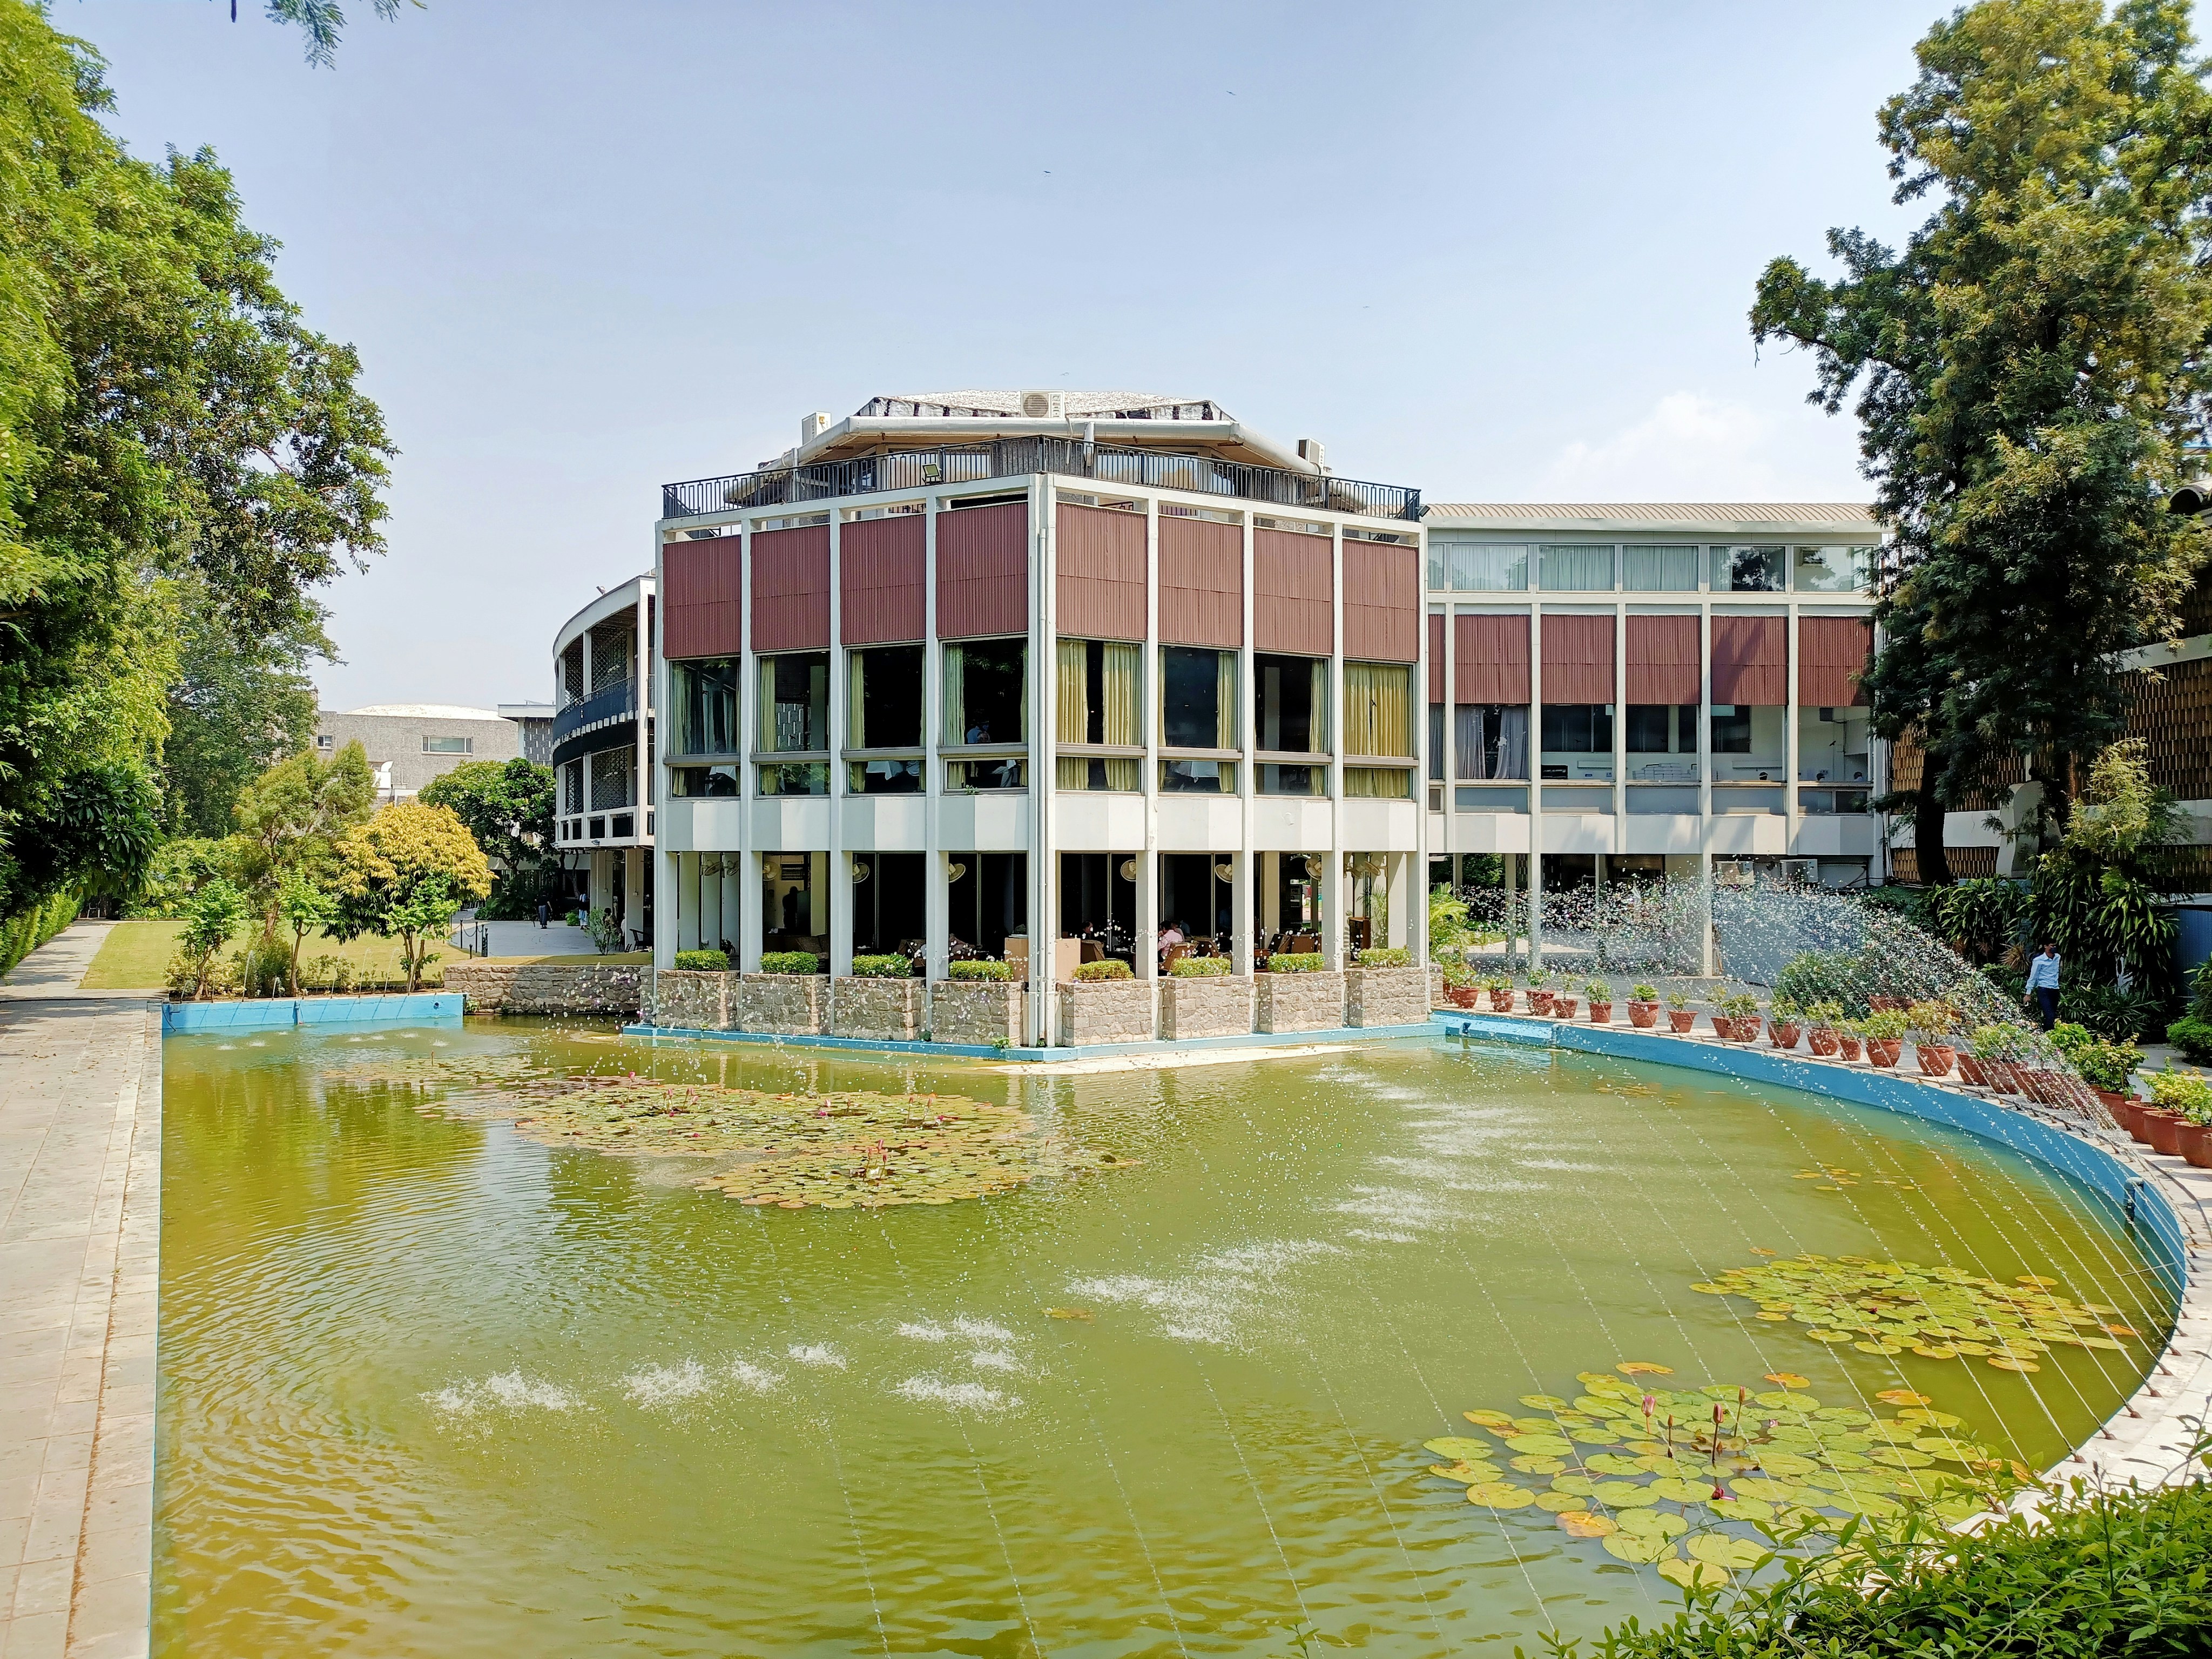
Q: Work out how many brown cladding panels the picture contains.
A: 14